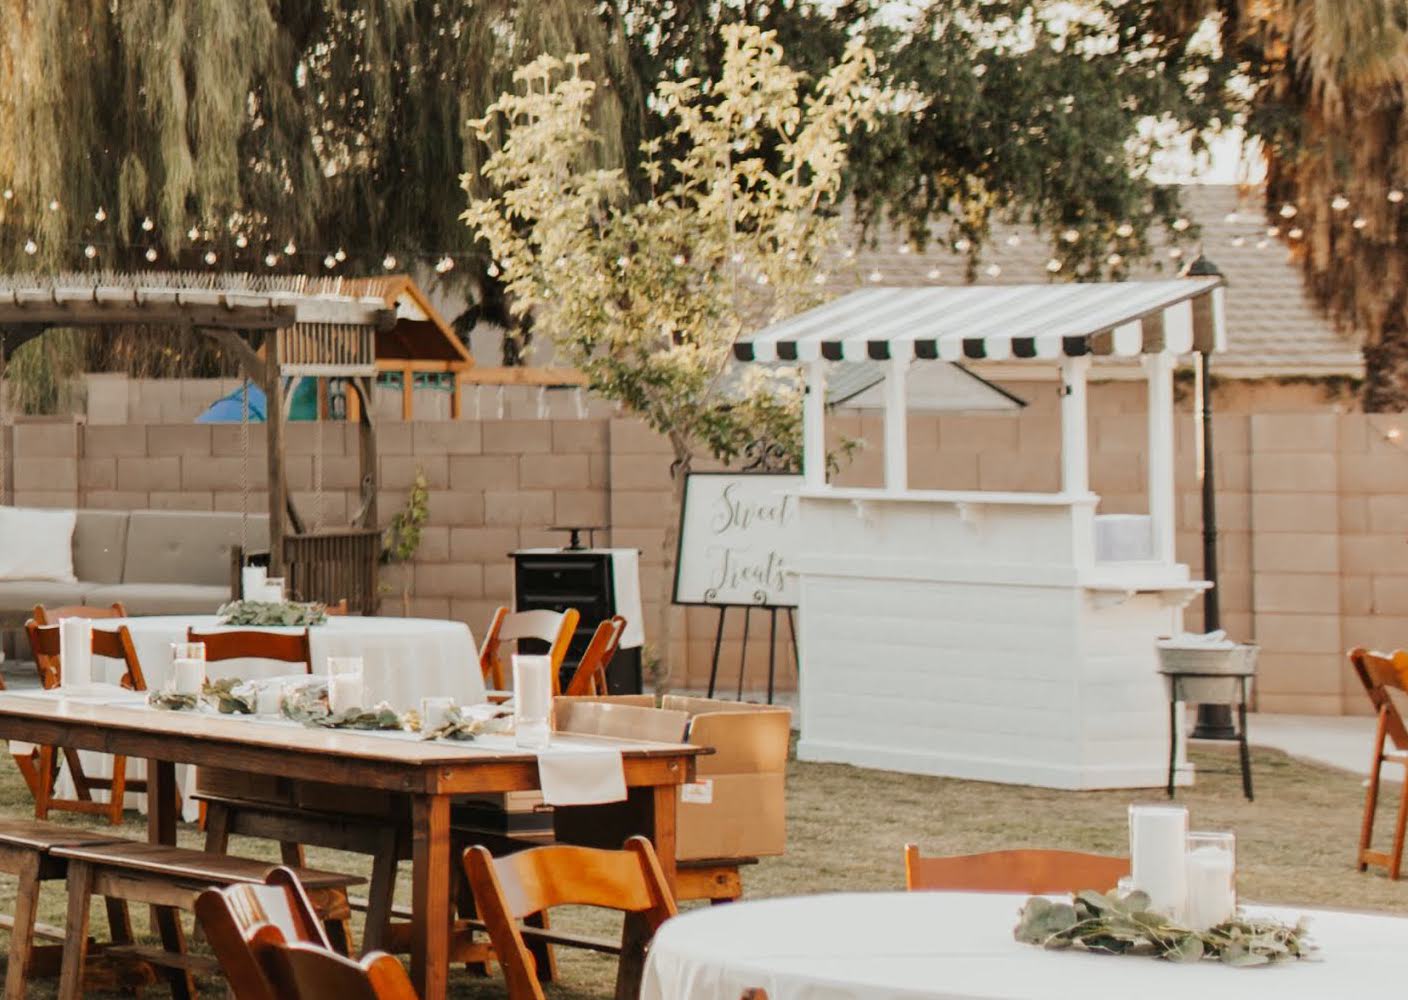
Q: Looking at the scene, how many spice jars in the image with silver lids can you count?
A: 0